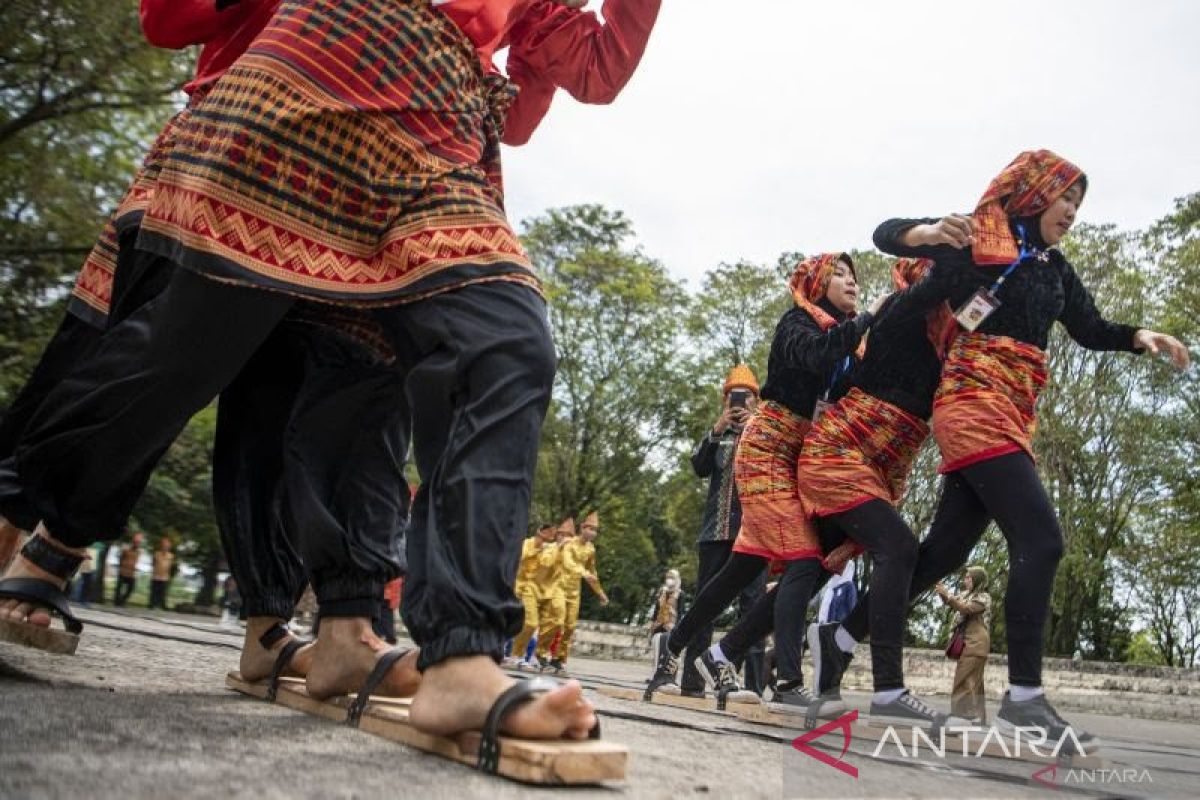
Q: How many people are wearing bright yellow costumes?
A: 3